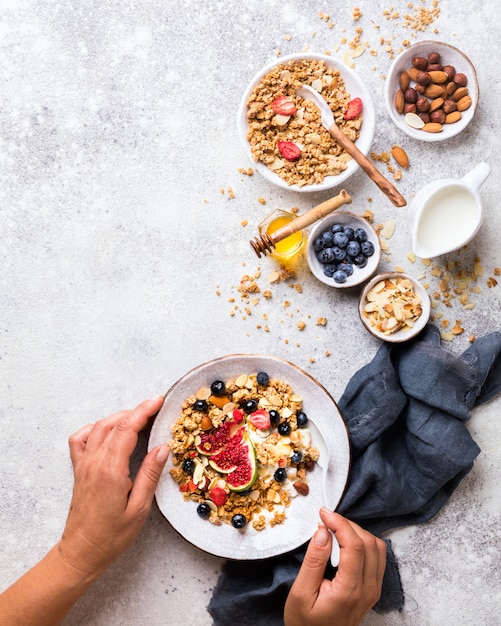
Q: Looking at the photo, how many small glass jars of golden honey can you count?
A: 1